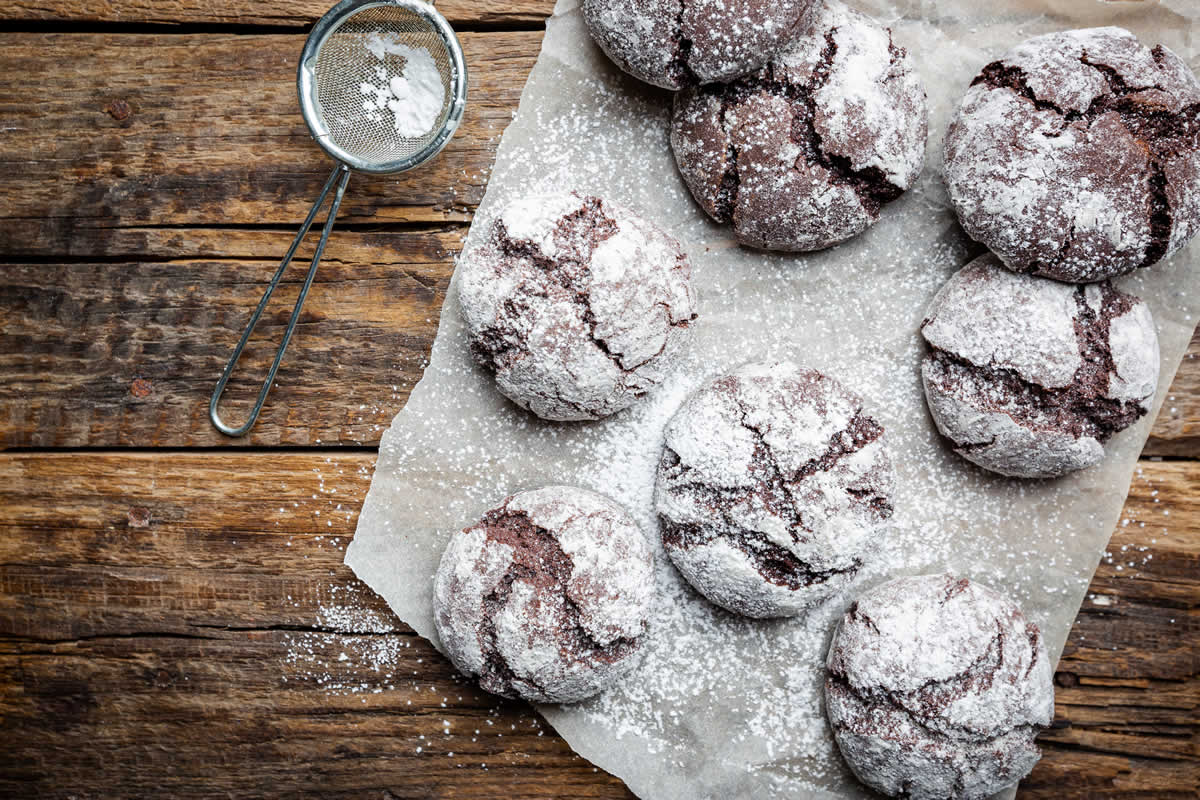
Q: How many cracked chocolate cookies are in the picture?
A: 8